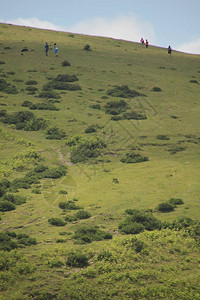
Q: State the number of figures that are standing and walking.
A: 5